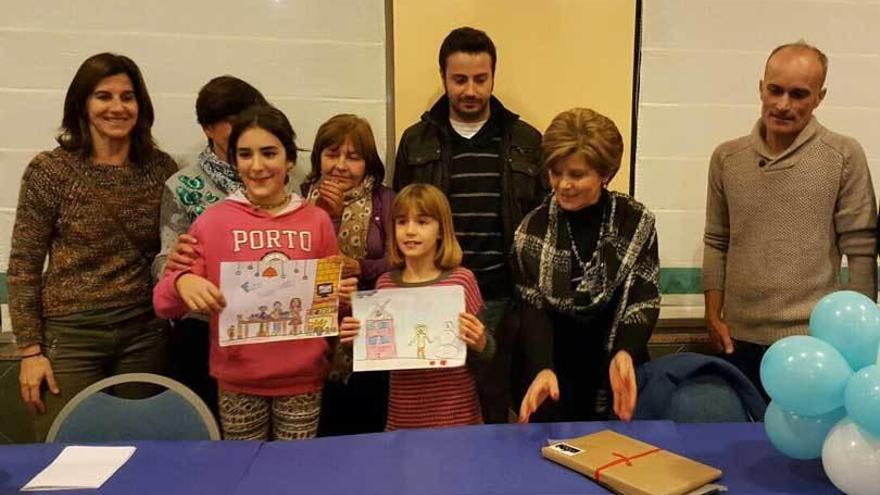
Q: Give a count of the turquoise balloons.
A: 4